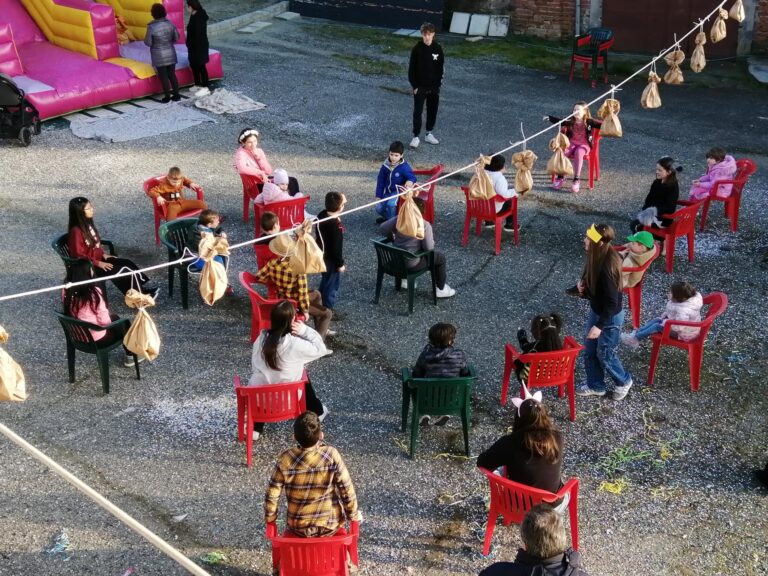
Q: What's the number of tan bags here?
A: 14